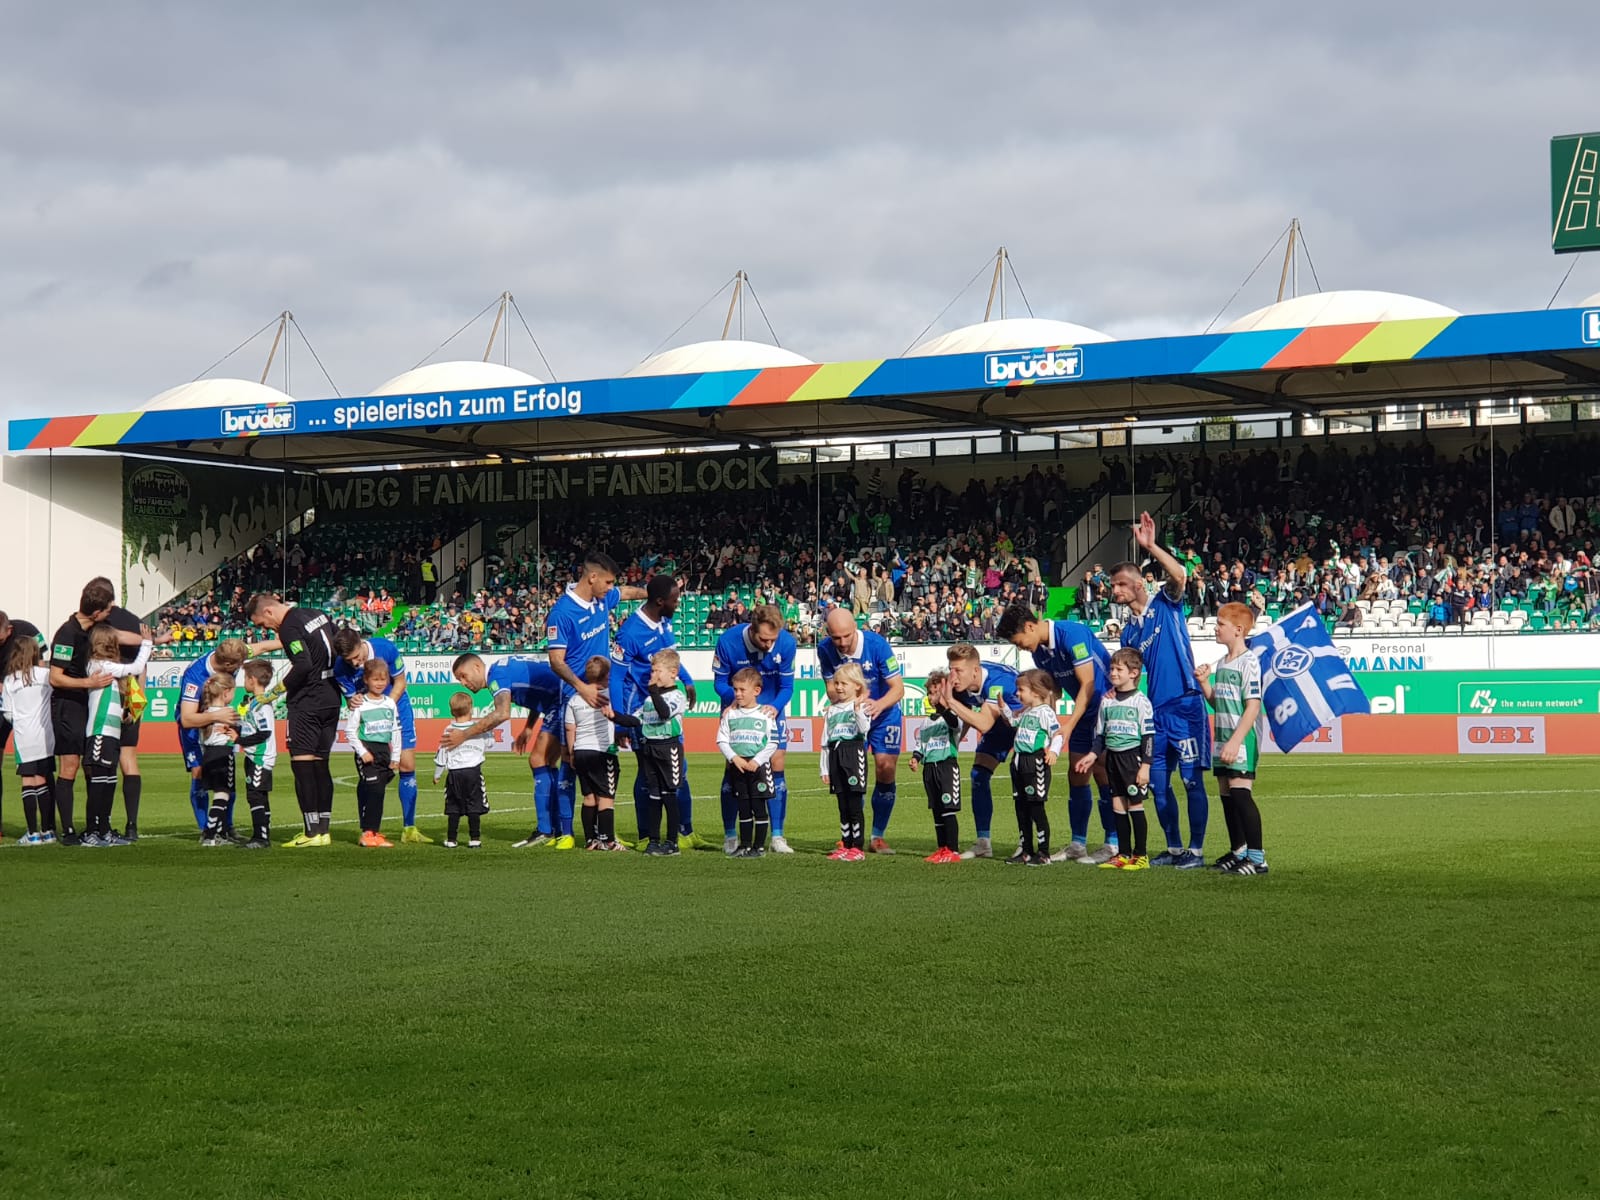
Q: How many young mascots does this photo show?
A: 14